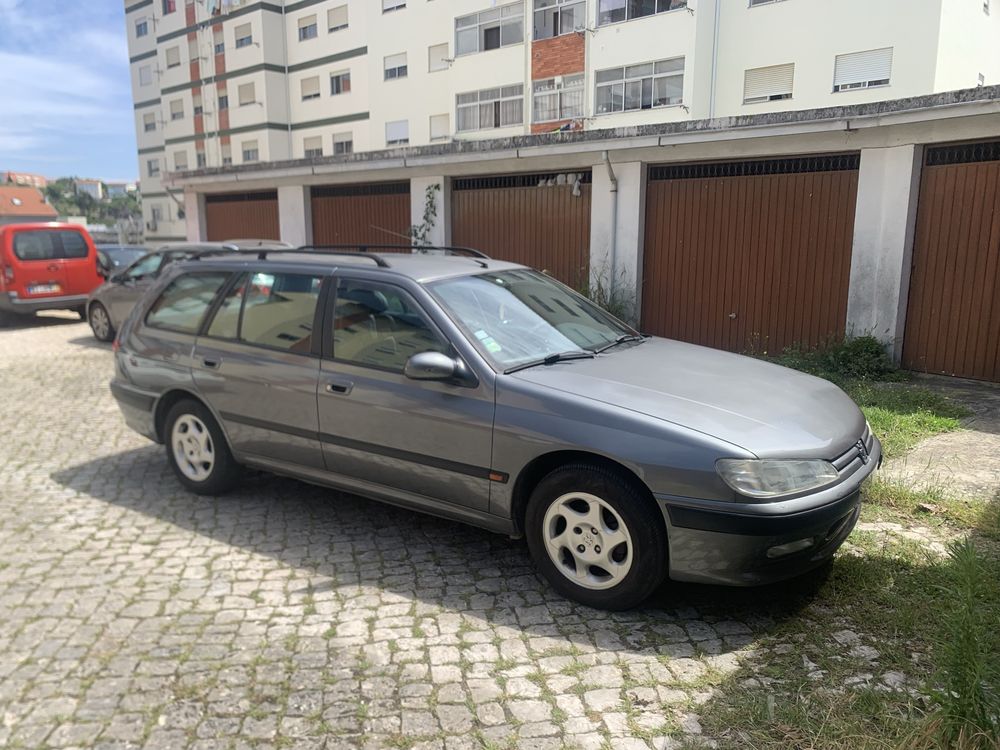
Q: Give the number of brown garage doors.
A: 5